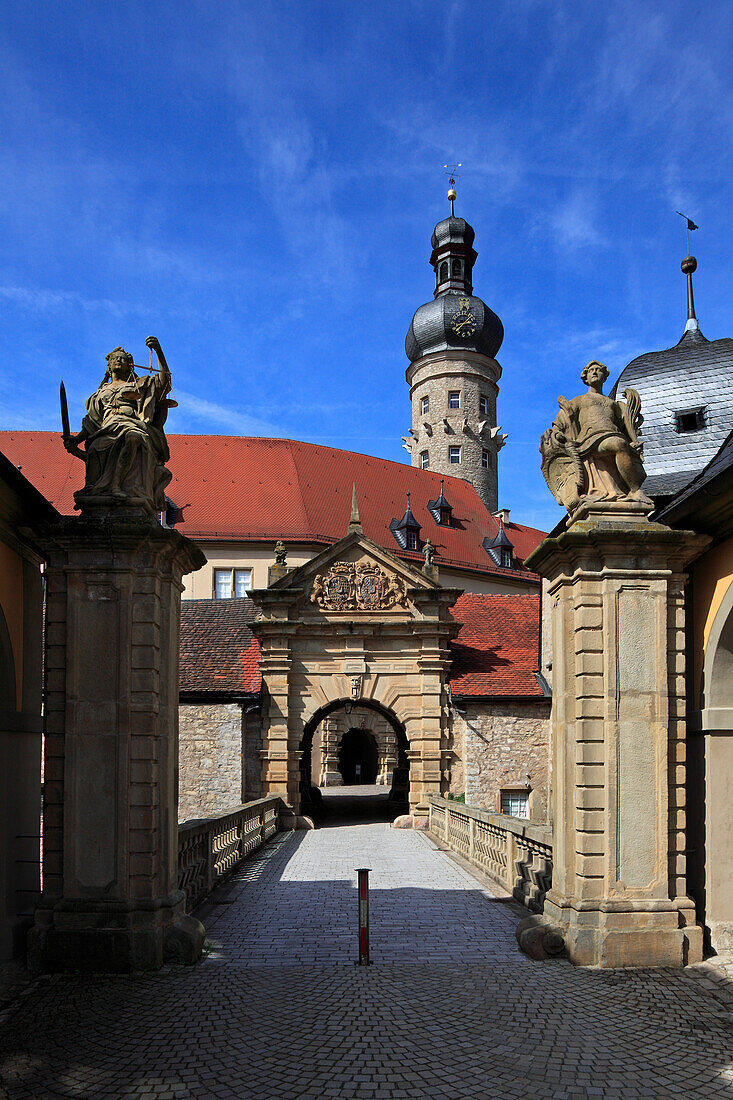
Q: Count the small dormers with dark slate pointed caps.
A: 3